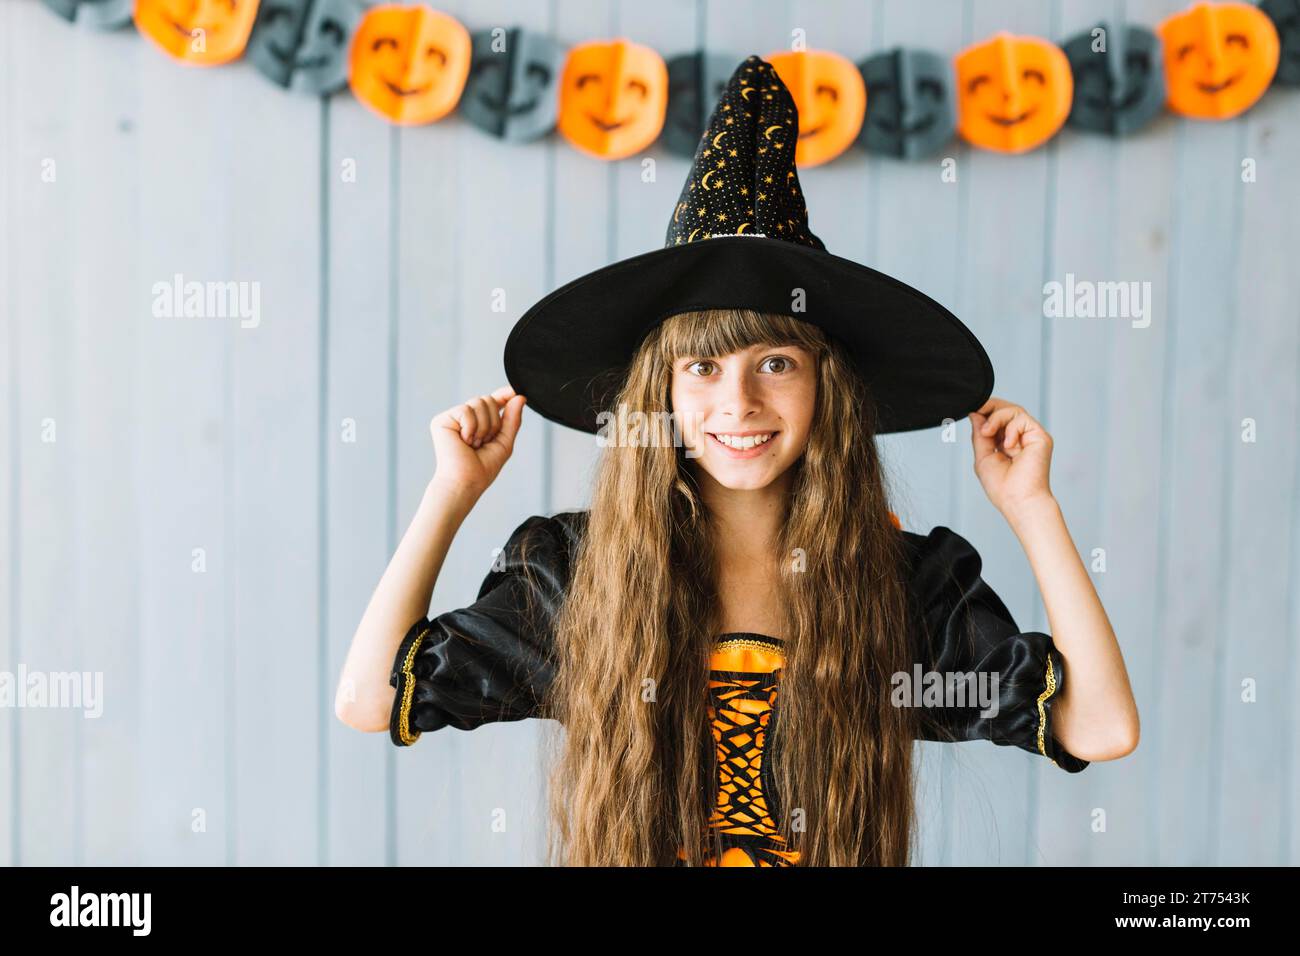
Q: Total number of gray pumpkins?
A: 7